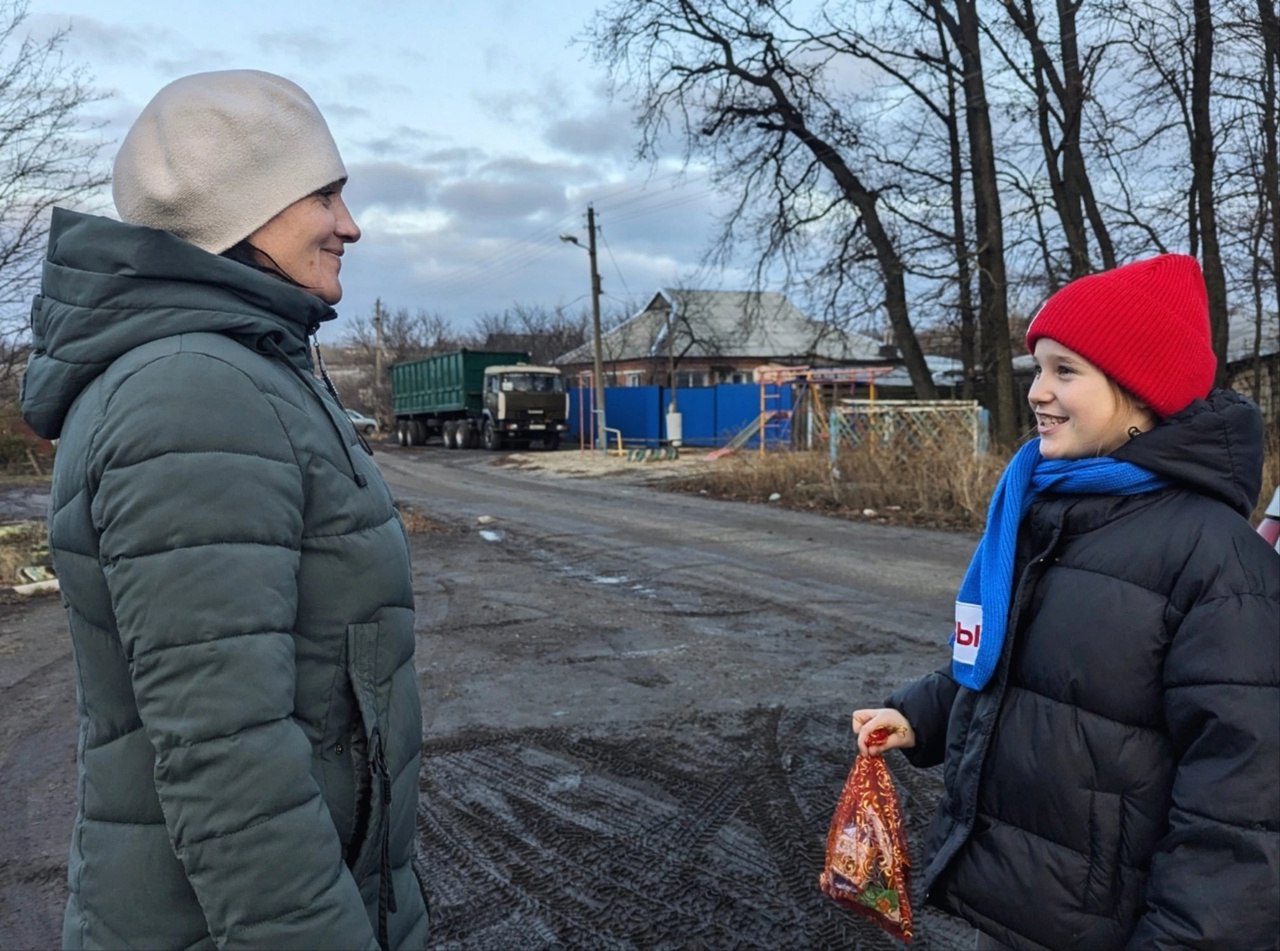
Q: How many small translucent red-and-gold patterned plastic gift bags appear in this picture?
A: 1